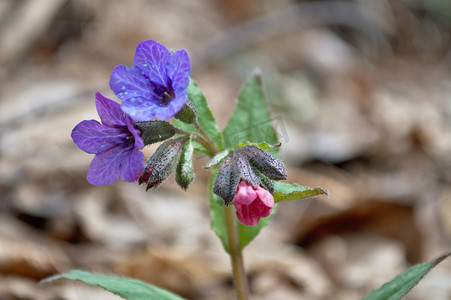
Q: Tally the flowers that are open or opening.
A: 3